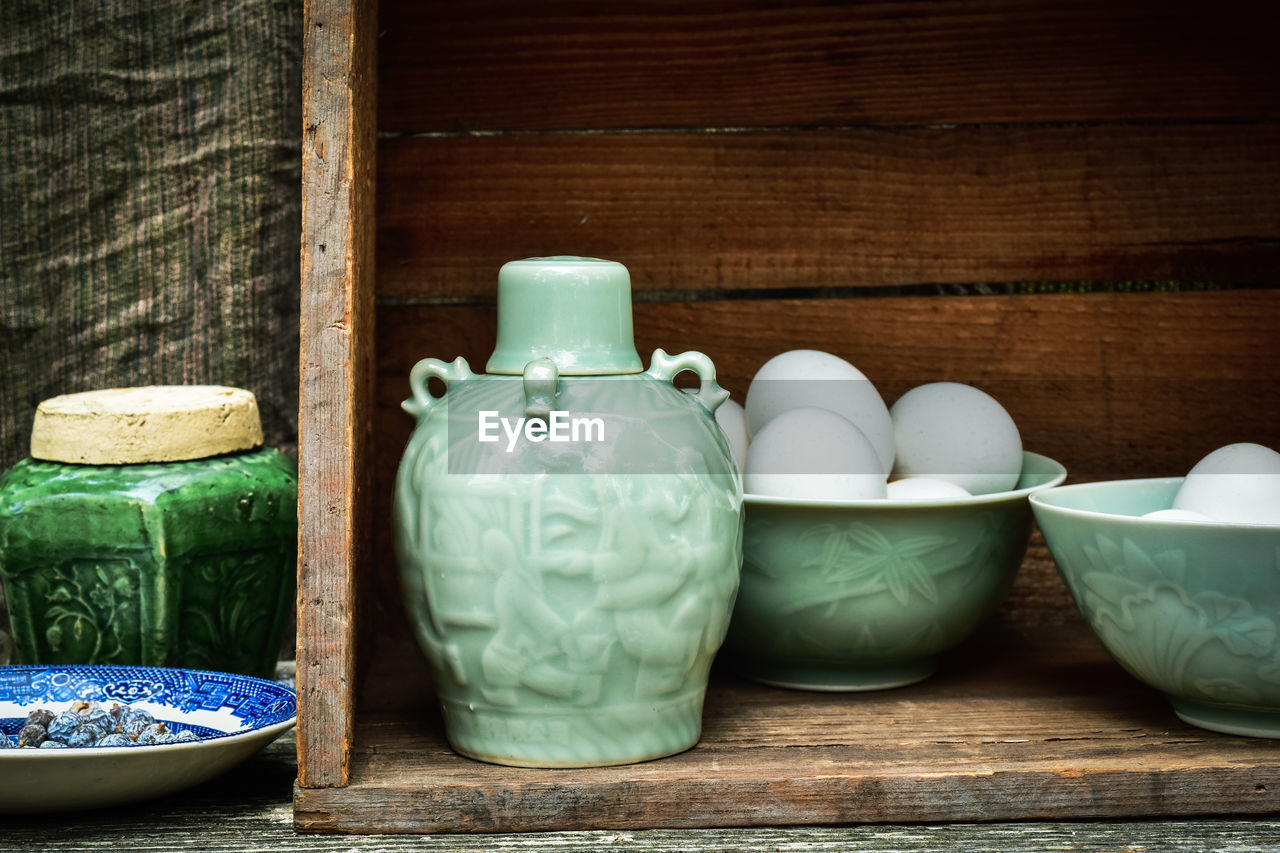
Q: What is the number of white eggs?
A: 7